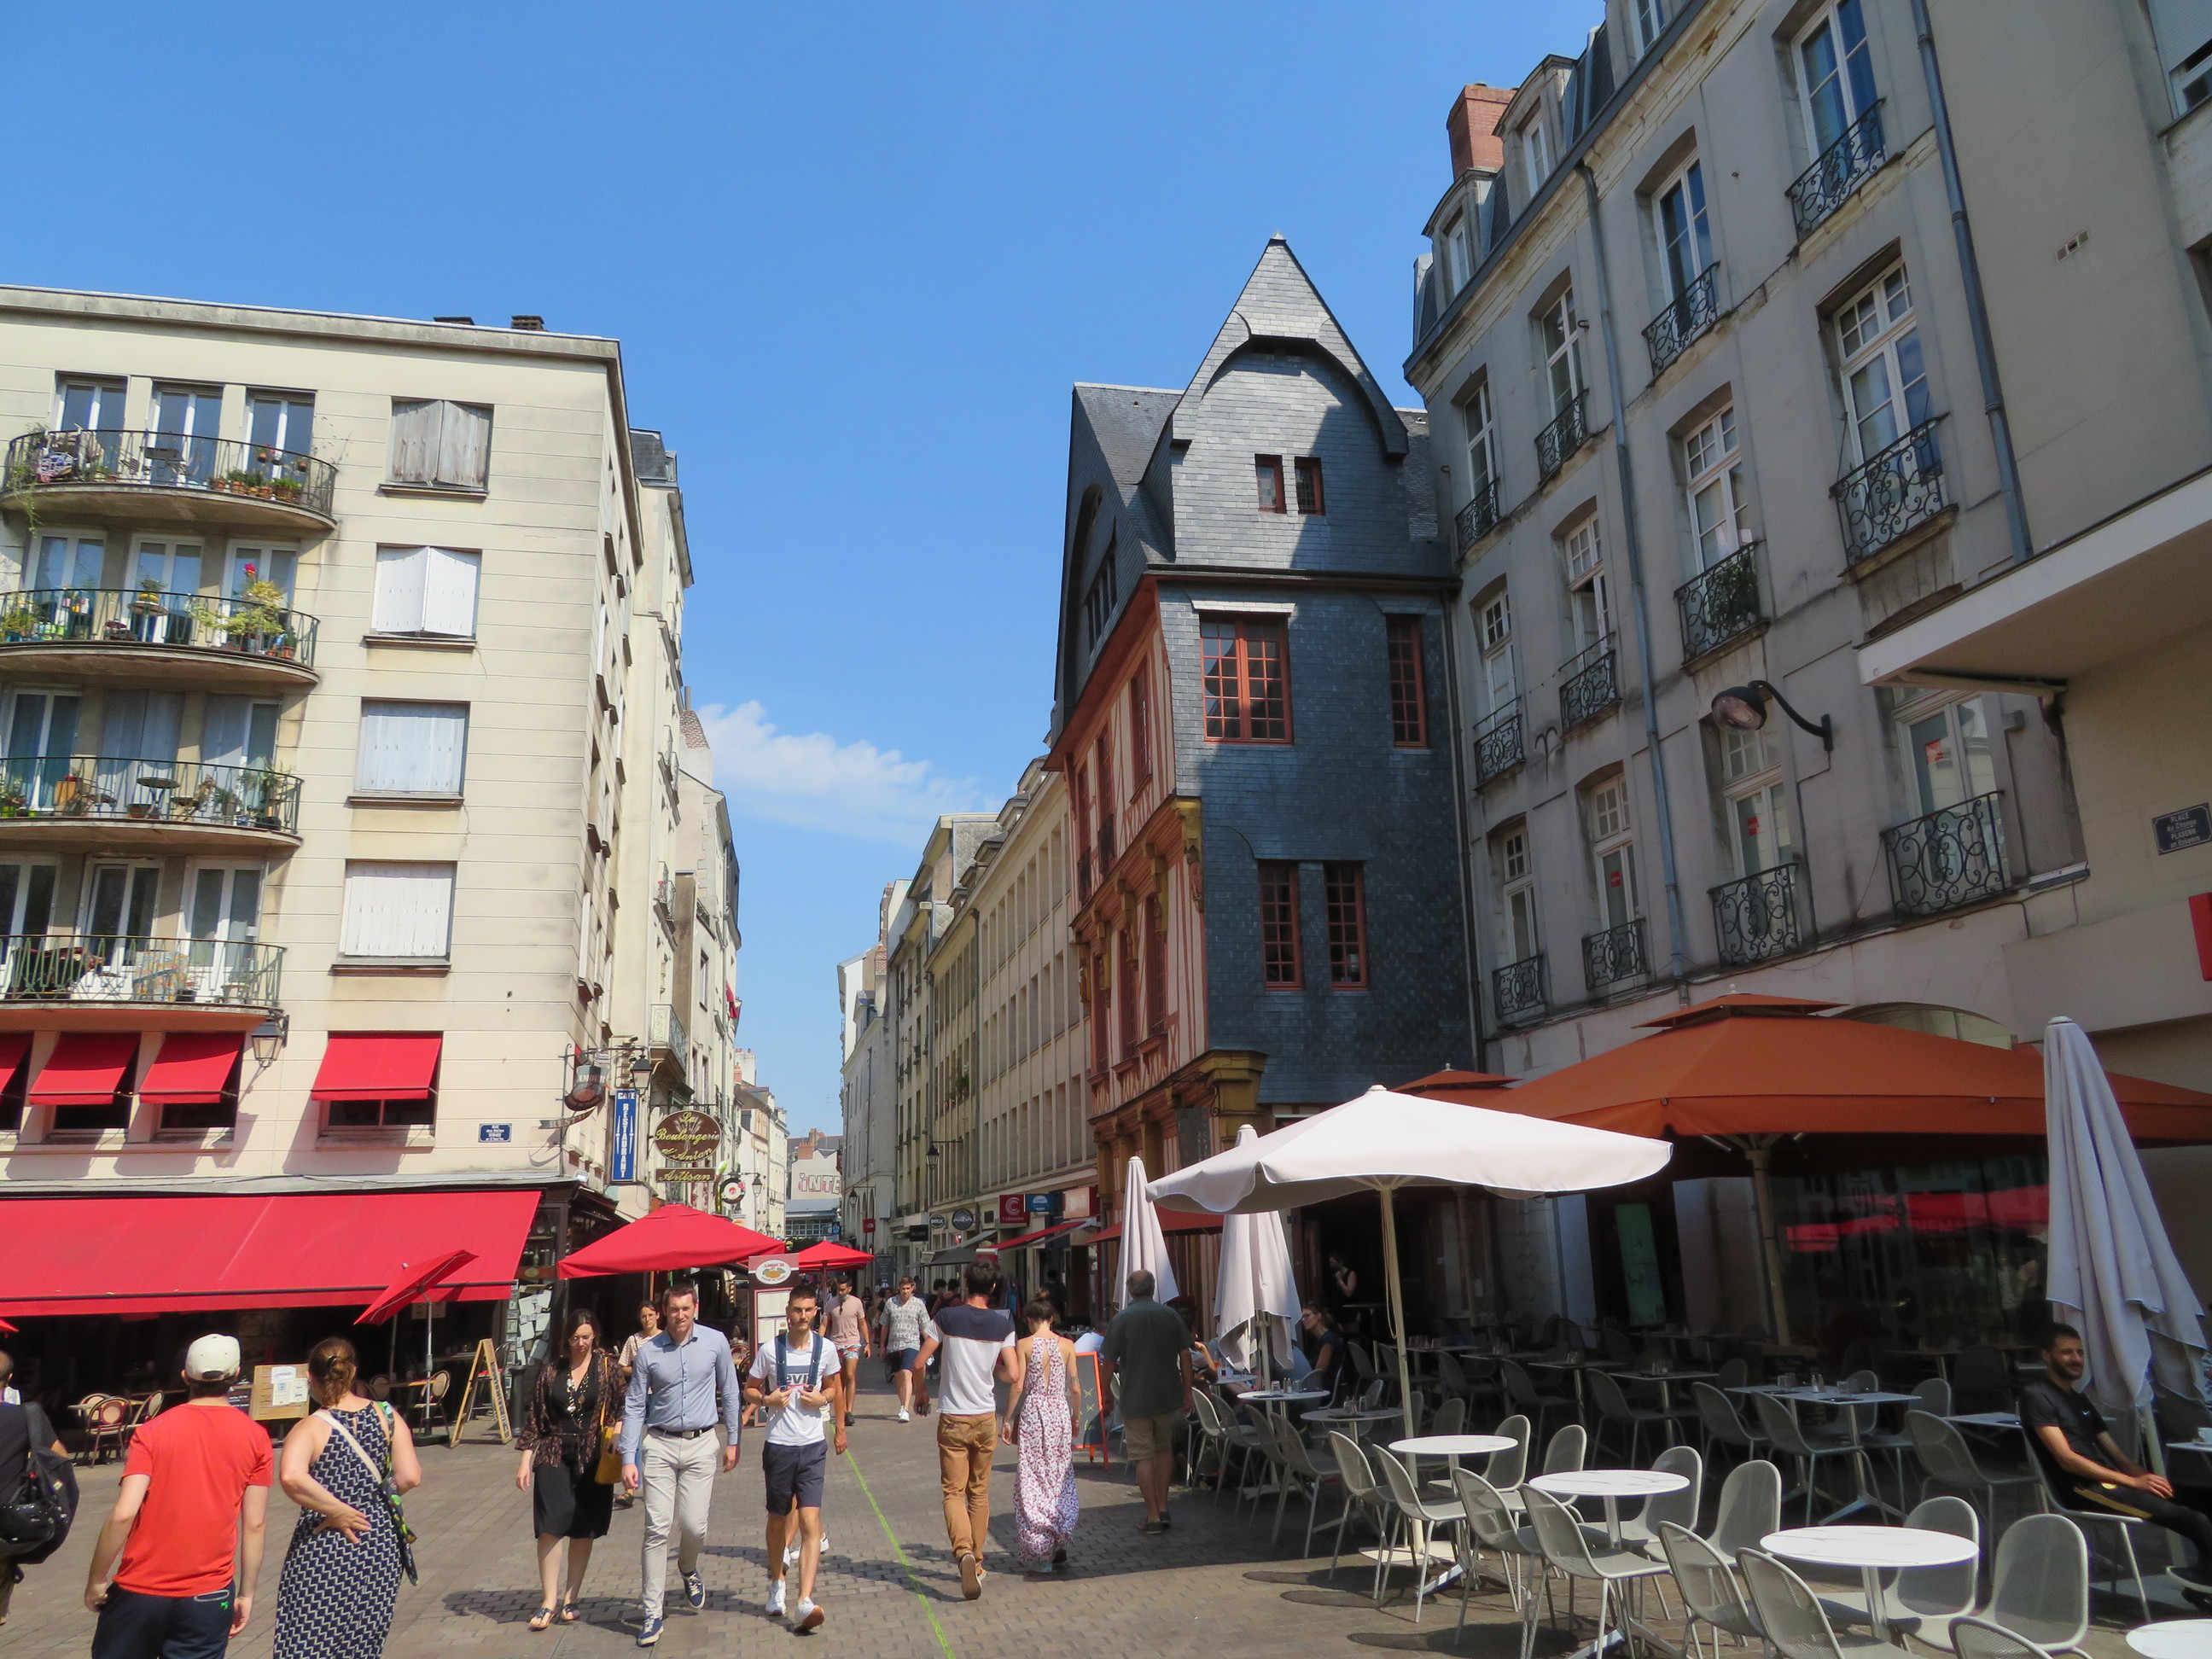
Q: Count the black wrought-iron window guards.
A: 12